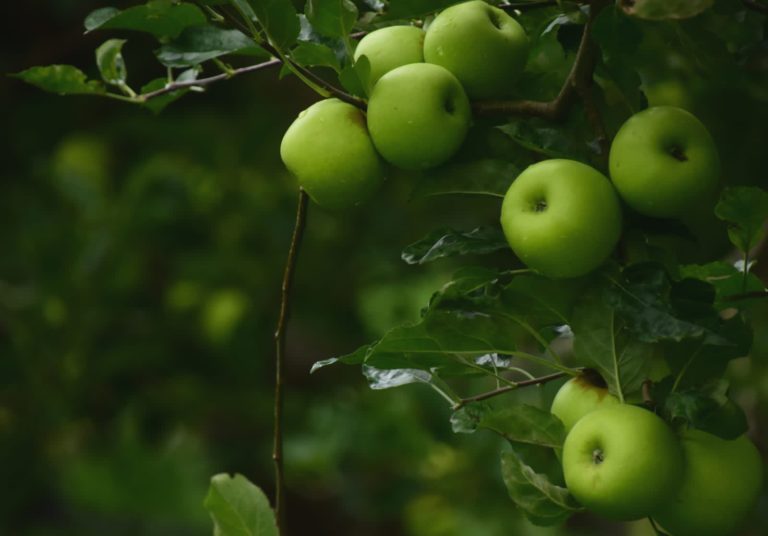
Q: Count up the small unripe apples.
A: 9